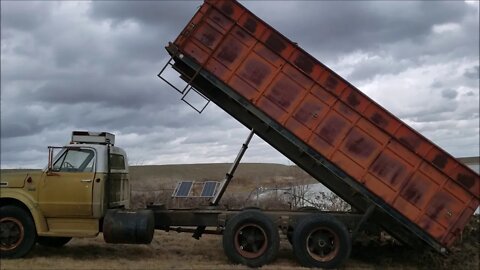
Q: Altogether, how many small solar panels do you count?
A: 2